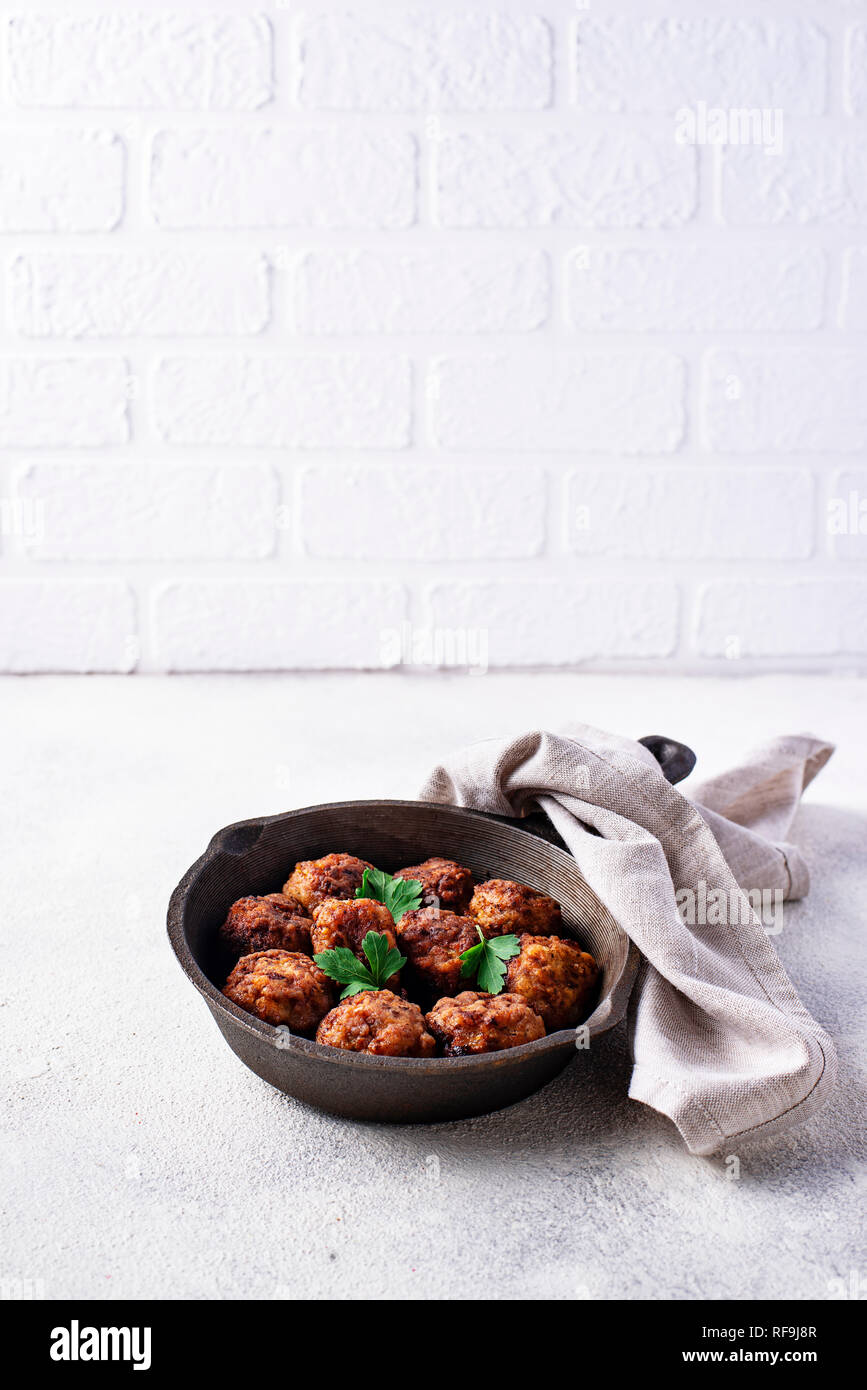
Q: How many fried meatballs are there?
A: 10